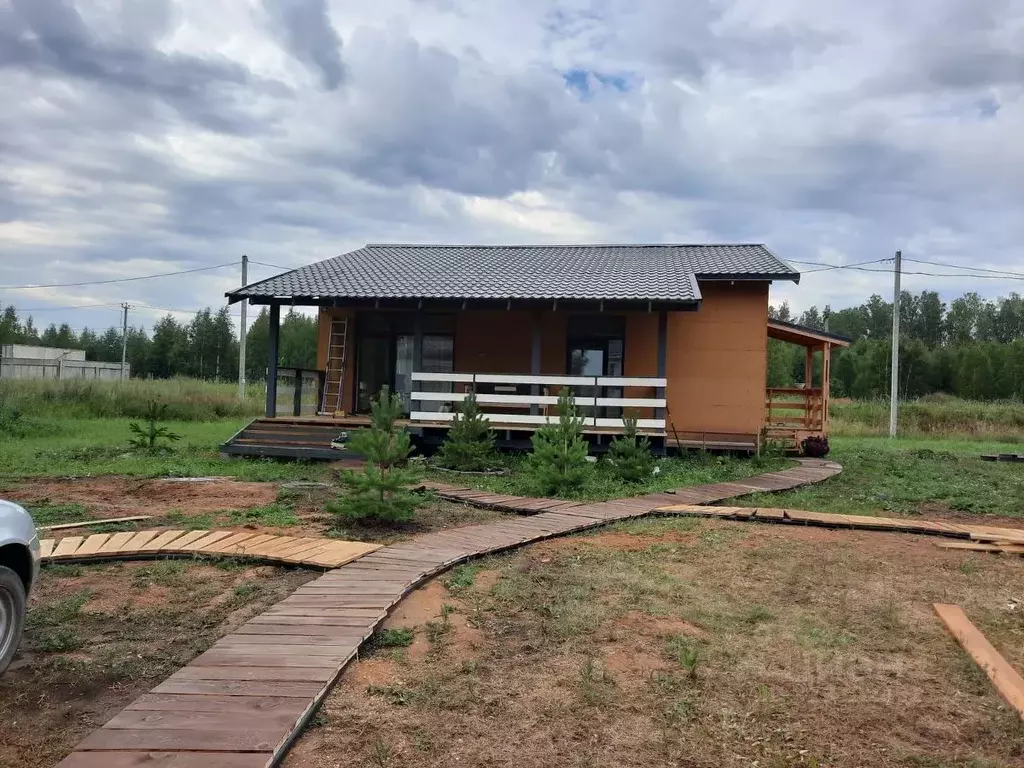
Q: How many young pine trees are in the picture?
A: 5